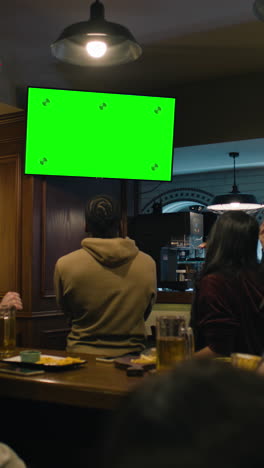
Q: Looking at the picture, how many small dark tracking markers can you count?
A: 5